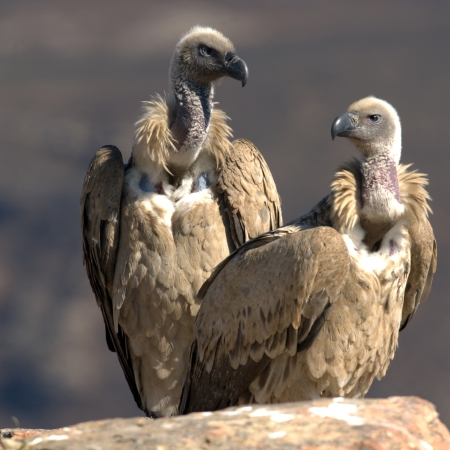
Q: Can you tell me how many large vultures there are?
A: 2